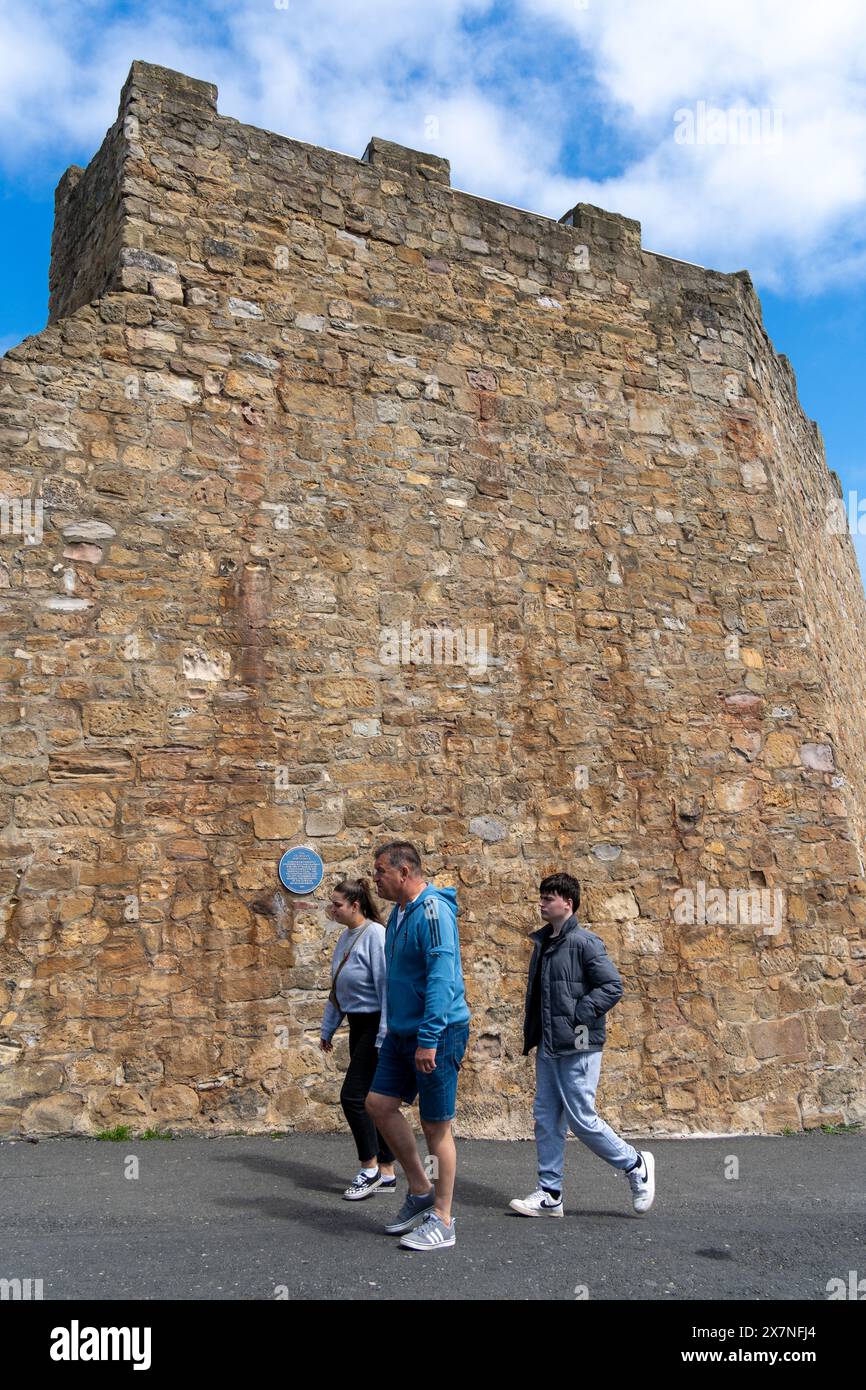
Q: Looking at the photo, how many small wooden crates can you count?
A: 0